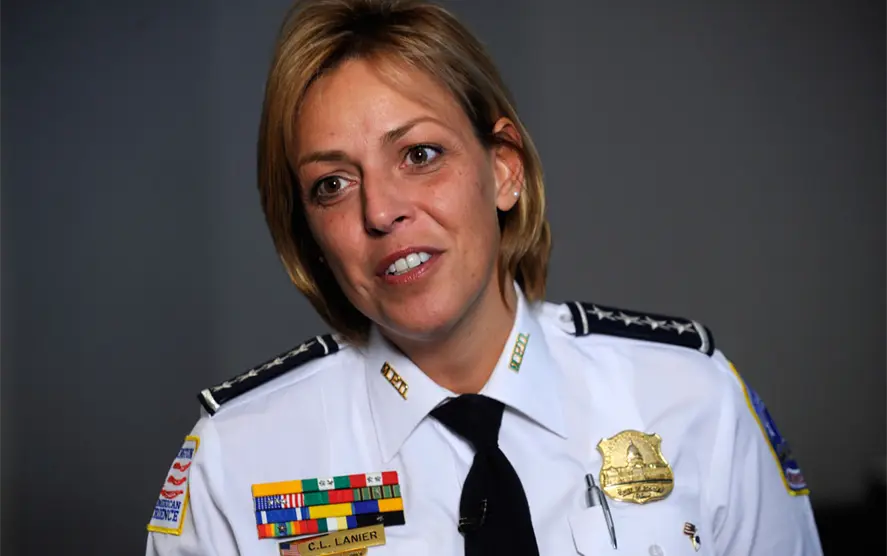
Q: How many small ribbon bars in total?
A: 12